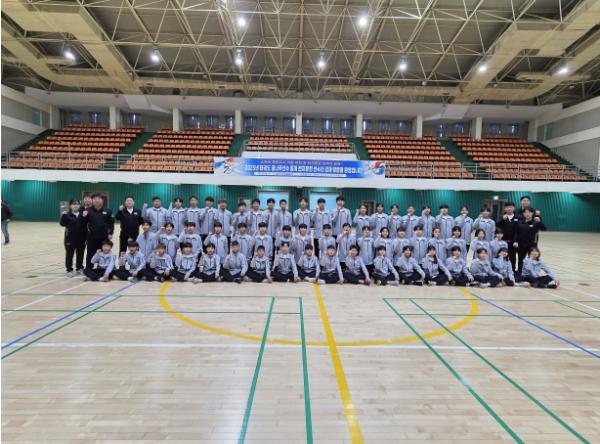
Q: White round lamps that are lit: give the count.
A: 9